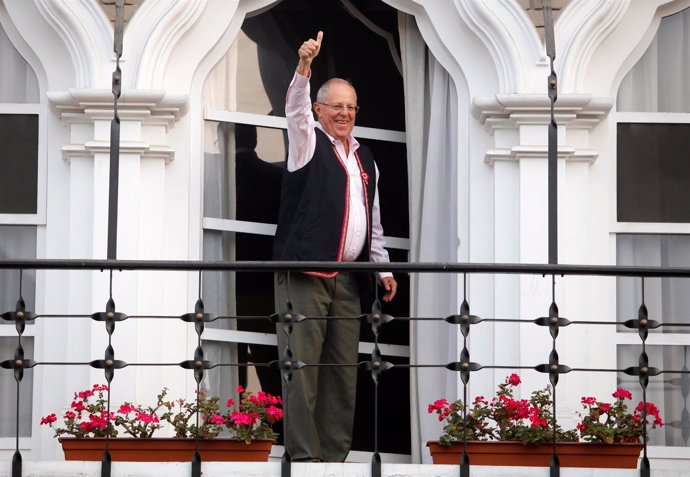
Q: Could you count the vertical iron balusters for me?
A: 8